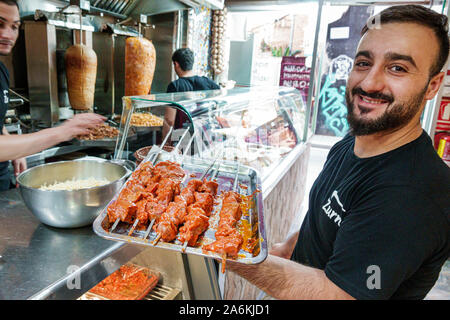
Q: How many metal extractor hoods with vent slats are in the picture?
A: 1